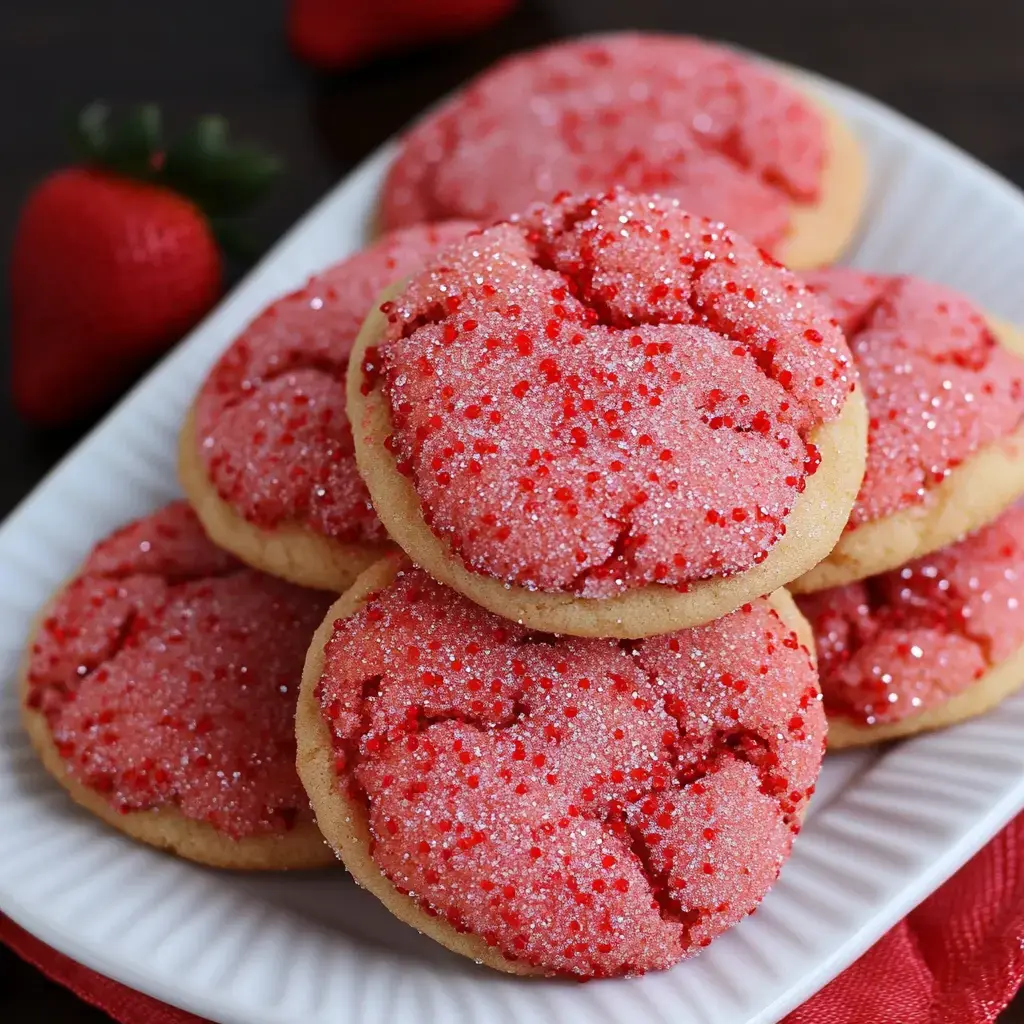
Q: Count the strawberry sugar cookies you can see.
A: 7